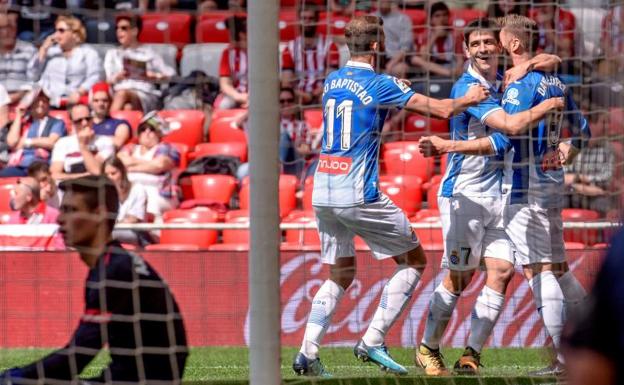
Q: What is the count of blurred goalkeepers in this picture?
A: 1